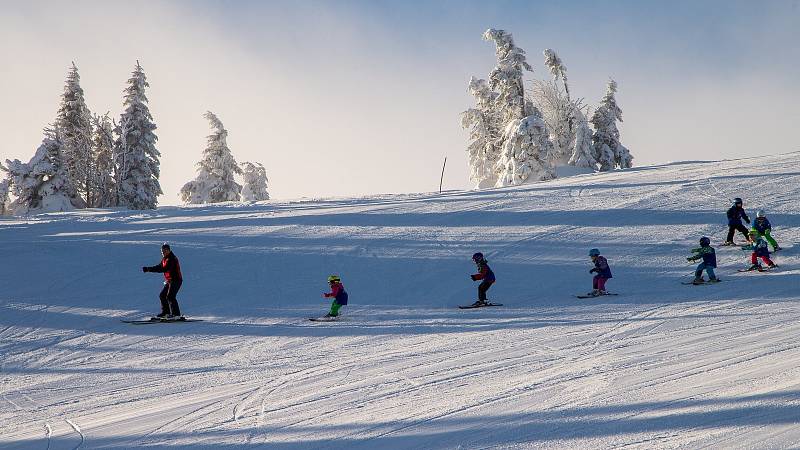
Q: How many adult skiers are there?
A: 1